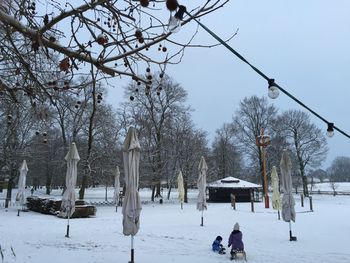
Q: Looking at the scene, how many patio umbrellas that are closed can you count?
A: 8